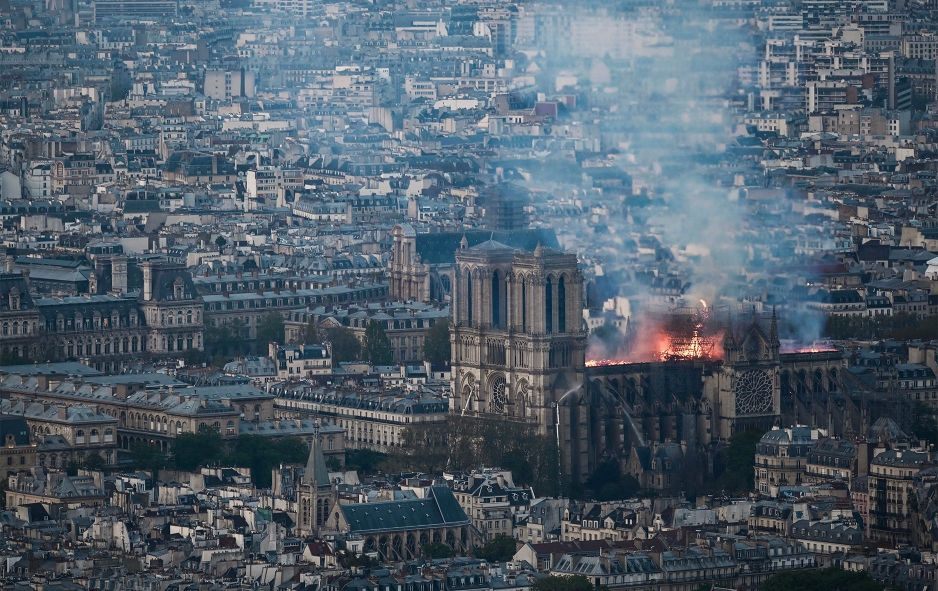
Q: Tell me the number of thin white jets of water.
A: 2